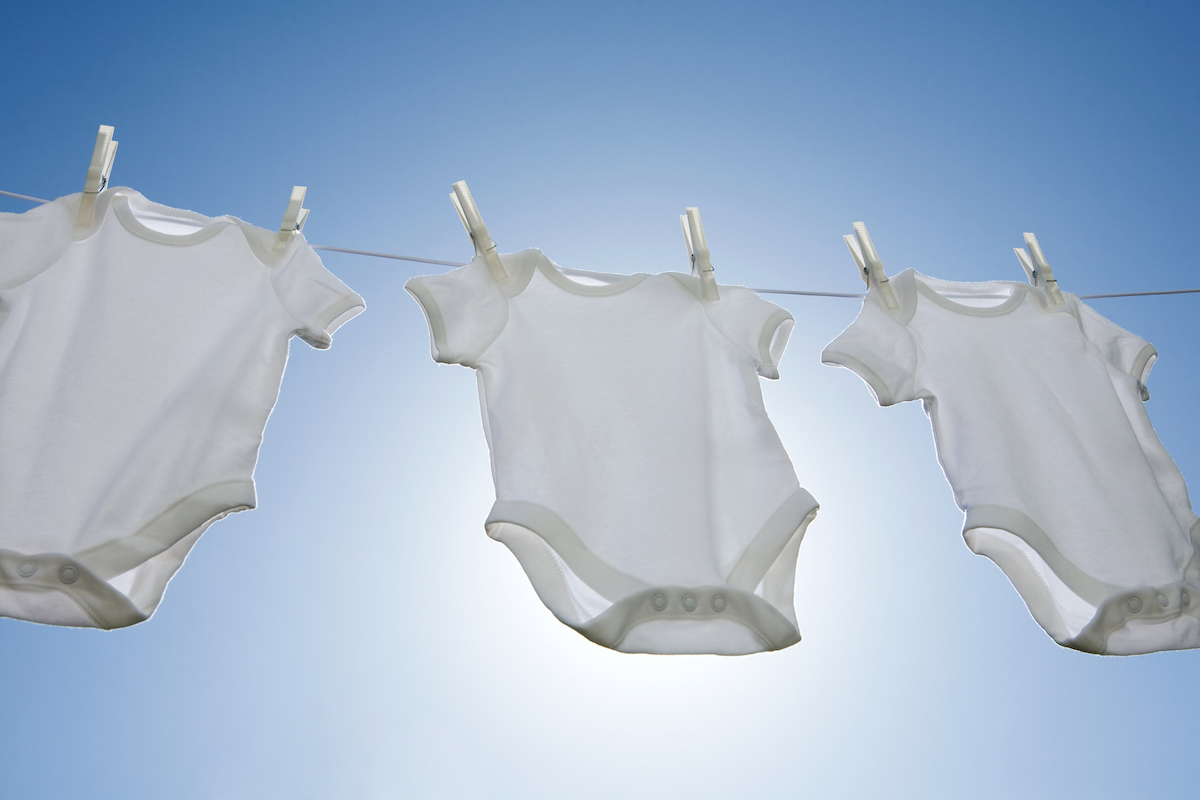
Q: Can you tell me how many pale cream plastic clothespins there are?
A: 6